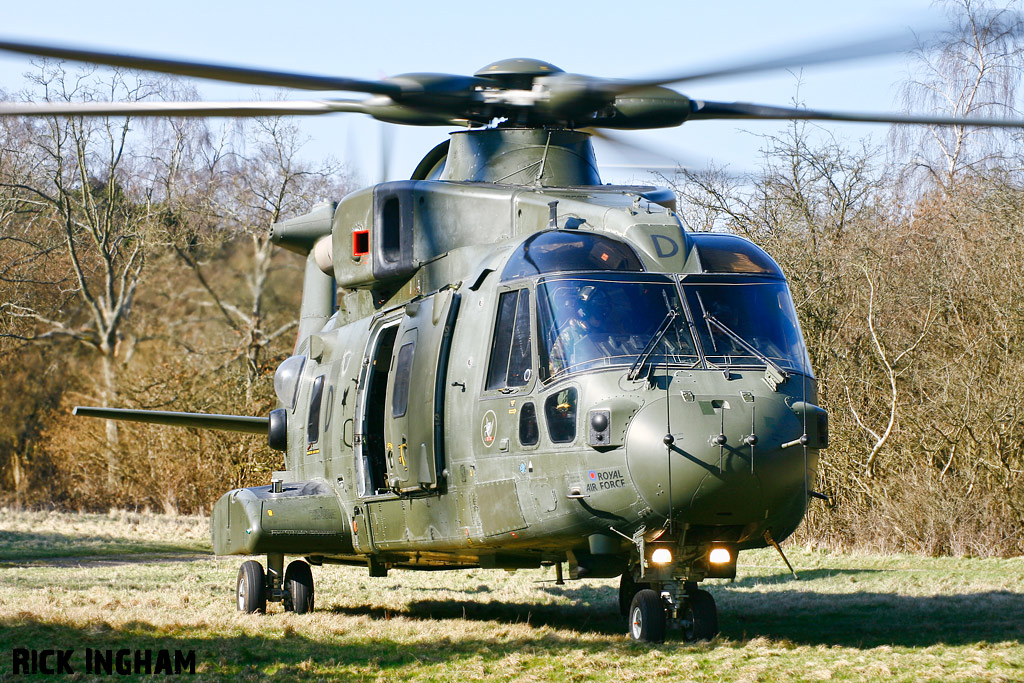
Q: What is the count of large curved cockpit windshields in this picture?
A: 2